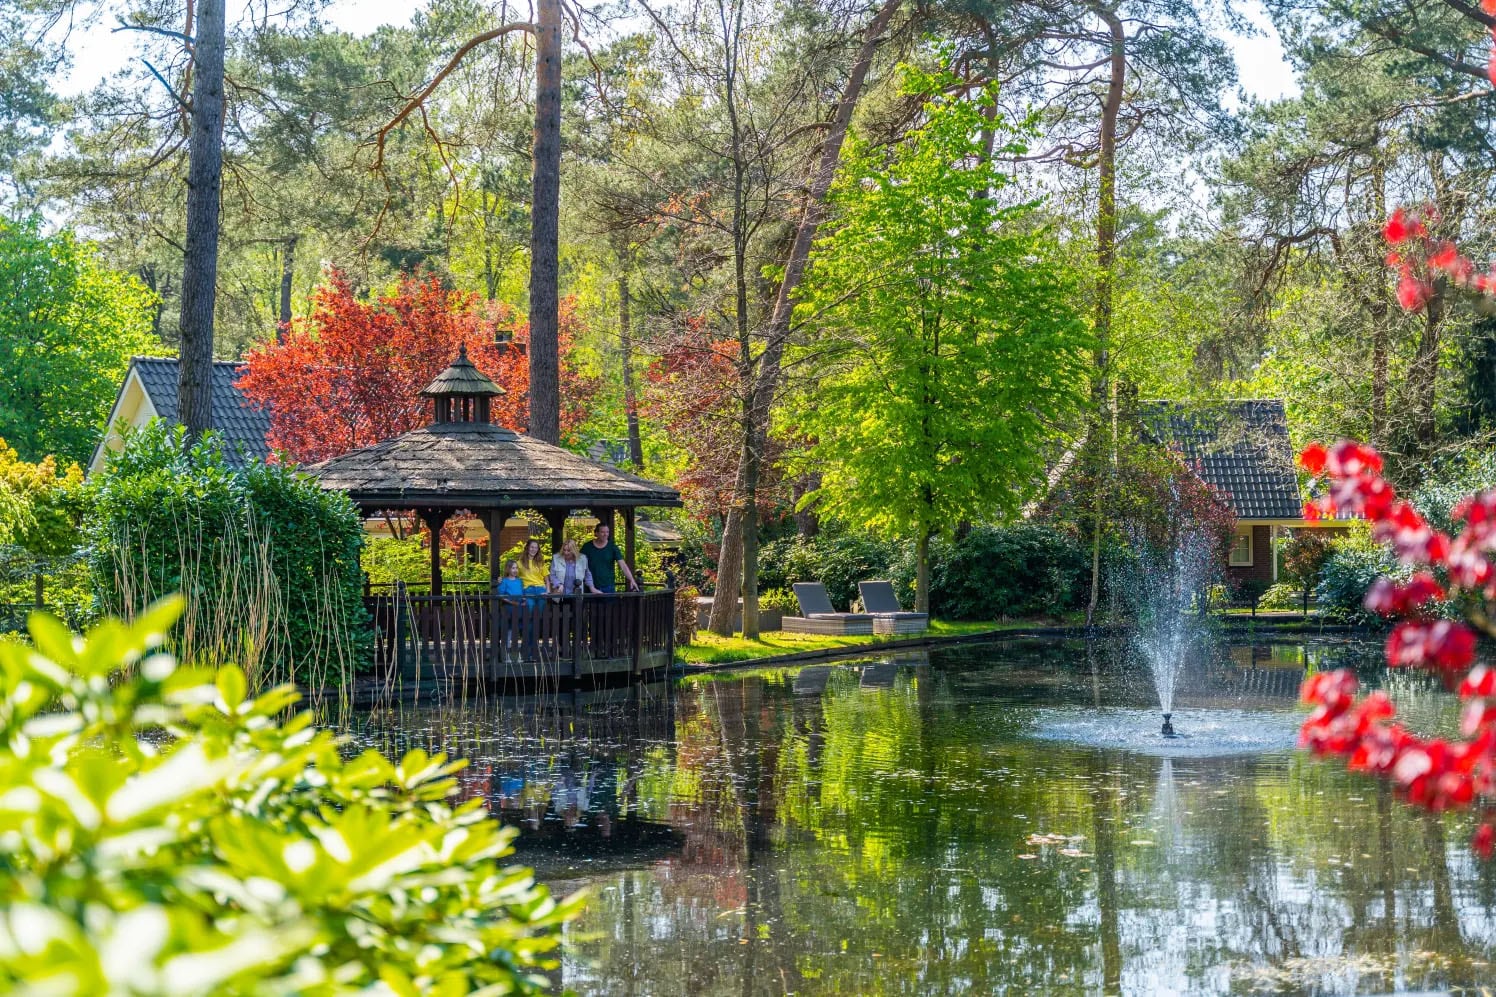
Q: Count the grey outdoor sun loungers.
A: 2